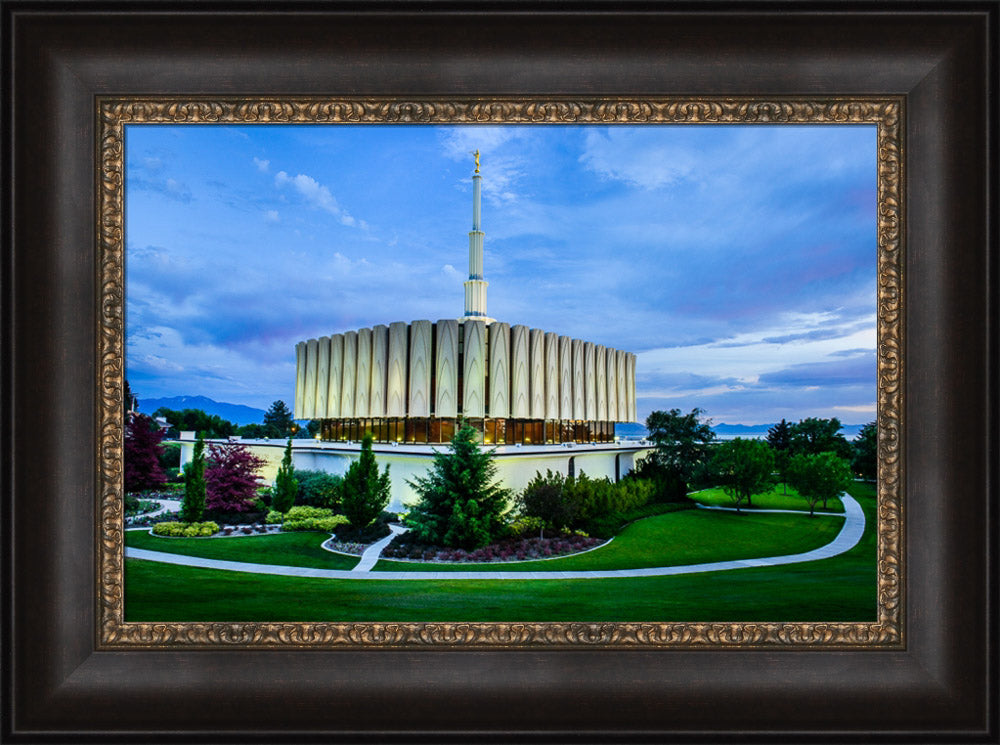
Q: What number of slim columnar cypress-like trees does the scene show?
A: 3